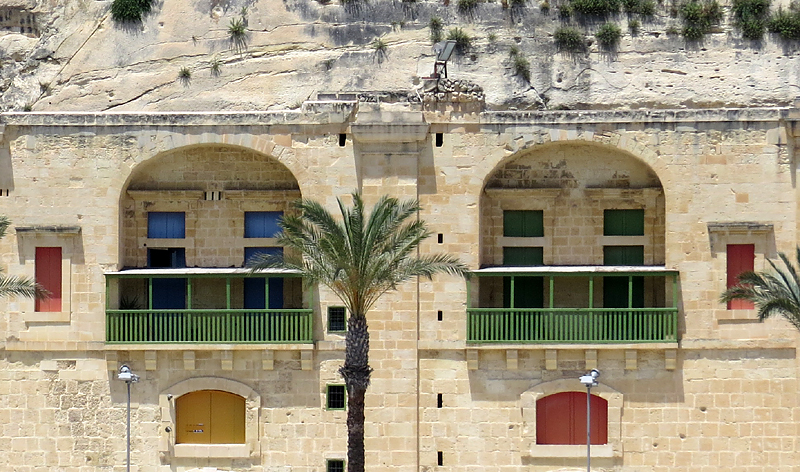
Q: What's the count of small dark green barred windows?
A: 3